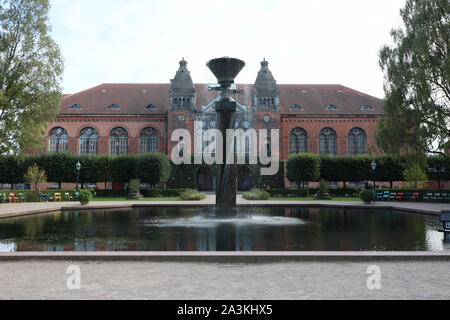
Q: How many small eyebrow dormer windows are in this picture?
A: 6